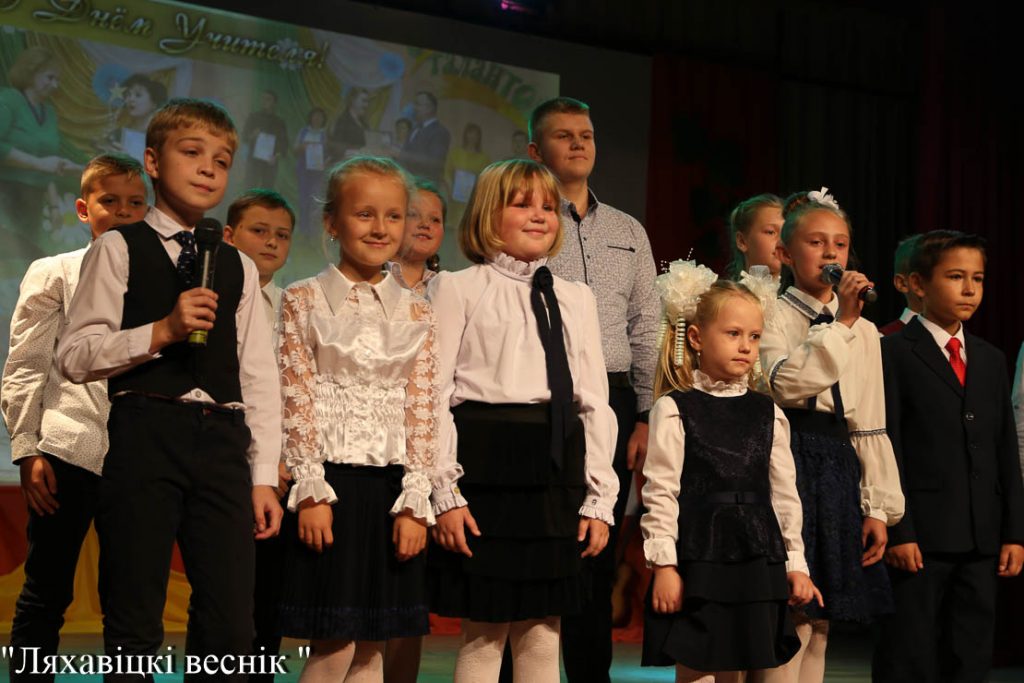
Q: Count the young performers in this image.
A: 12